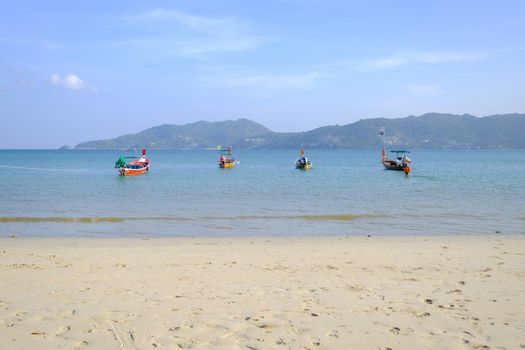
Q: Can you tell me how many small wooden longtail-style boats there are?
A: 4